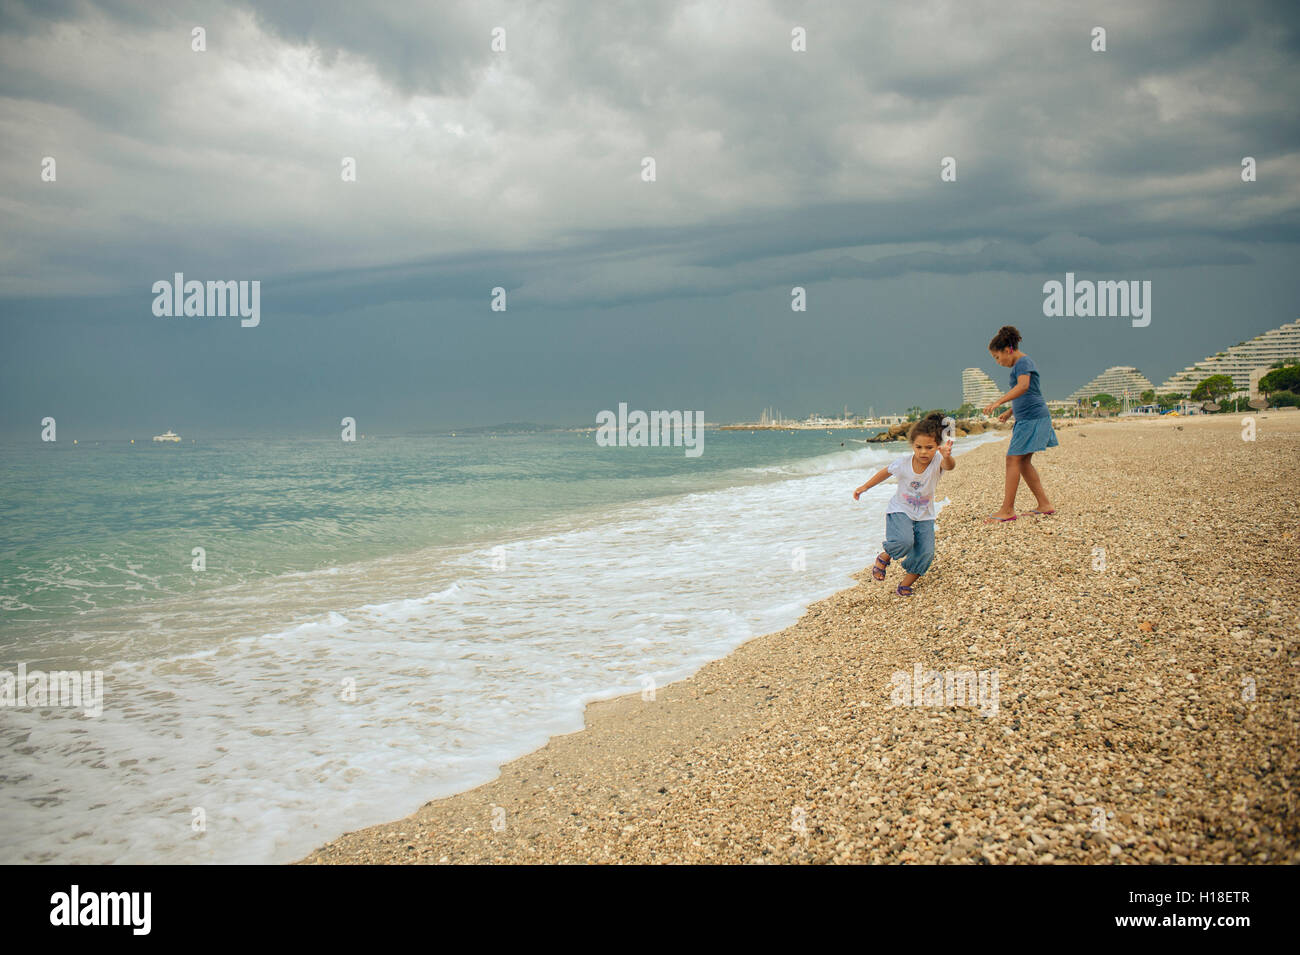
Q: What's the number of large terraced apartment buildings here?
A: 3